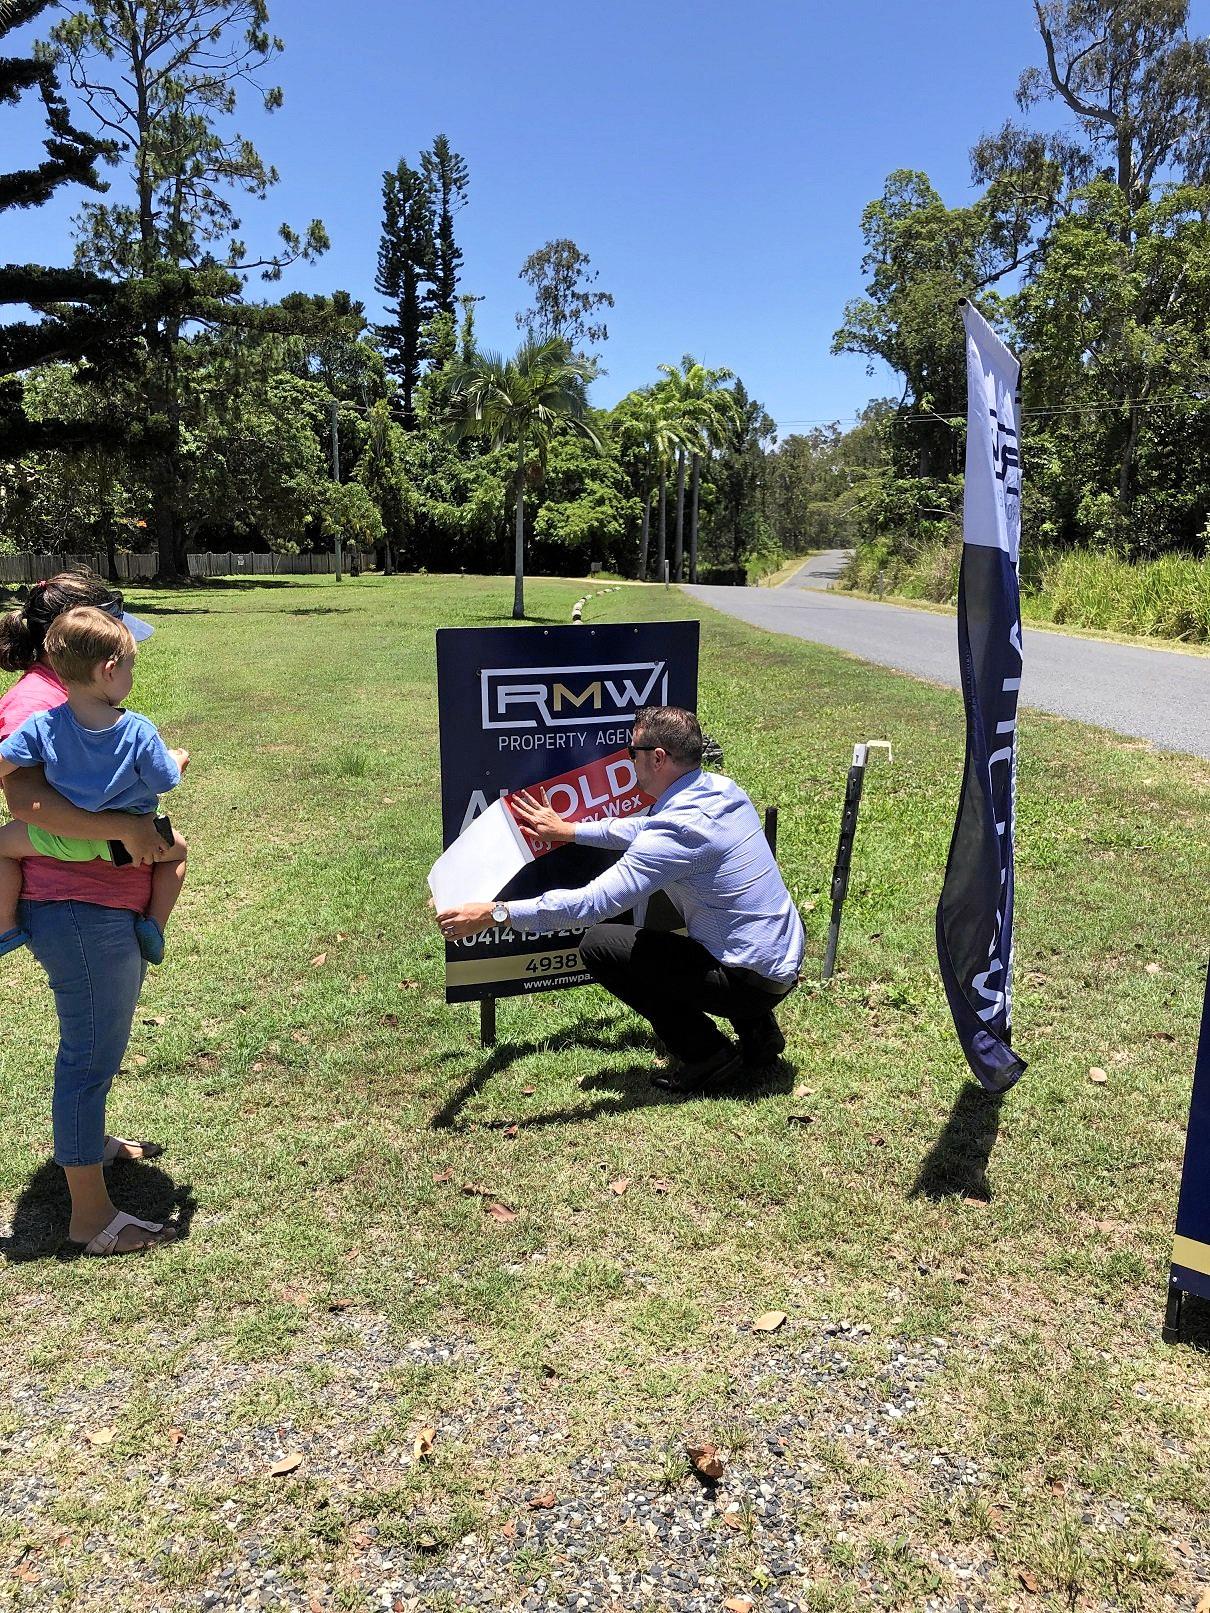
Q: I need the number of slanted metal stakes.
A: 1